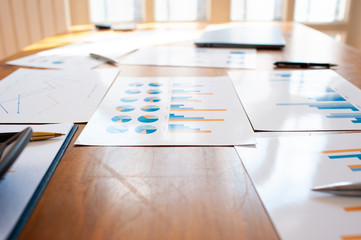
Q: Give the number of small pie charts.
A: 12